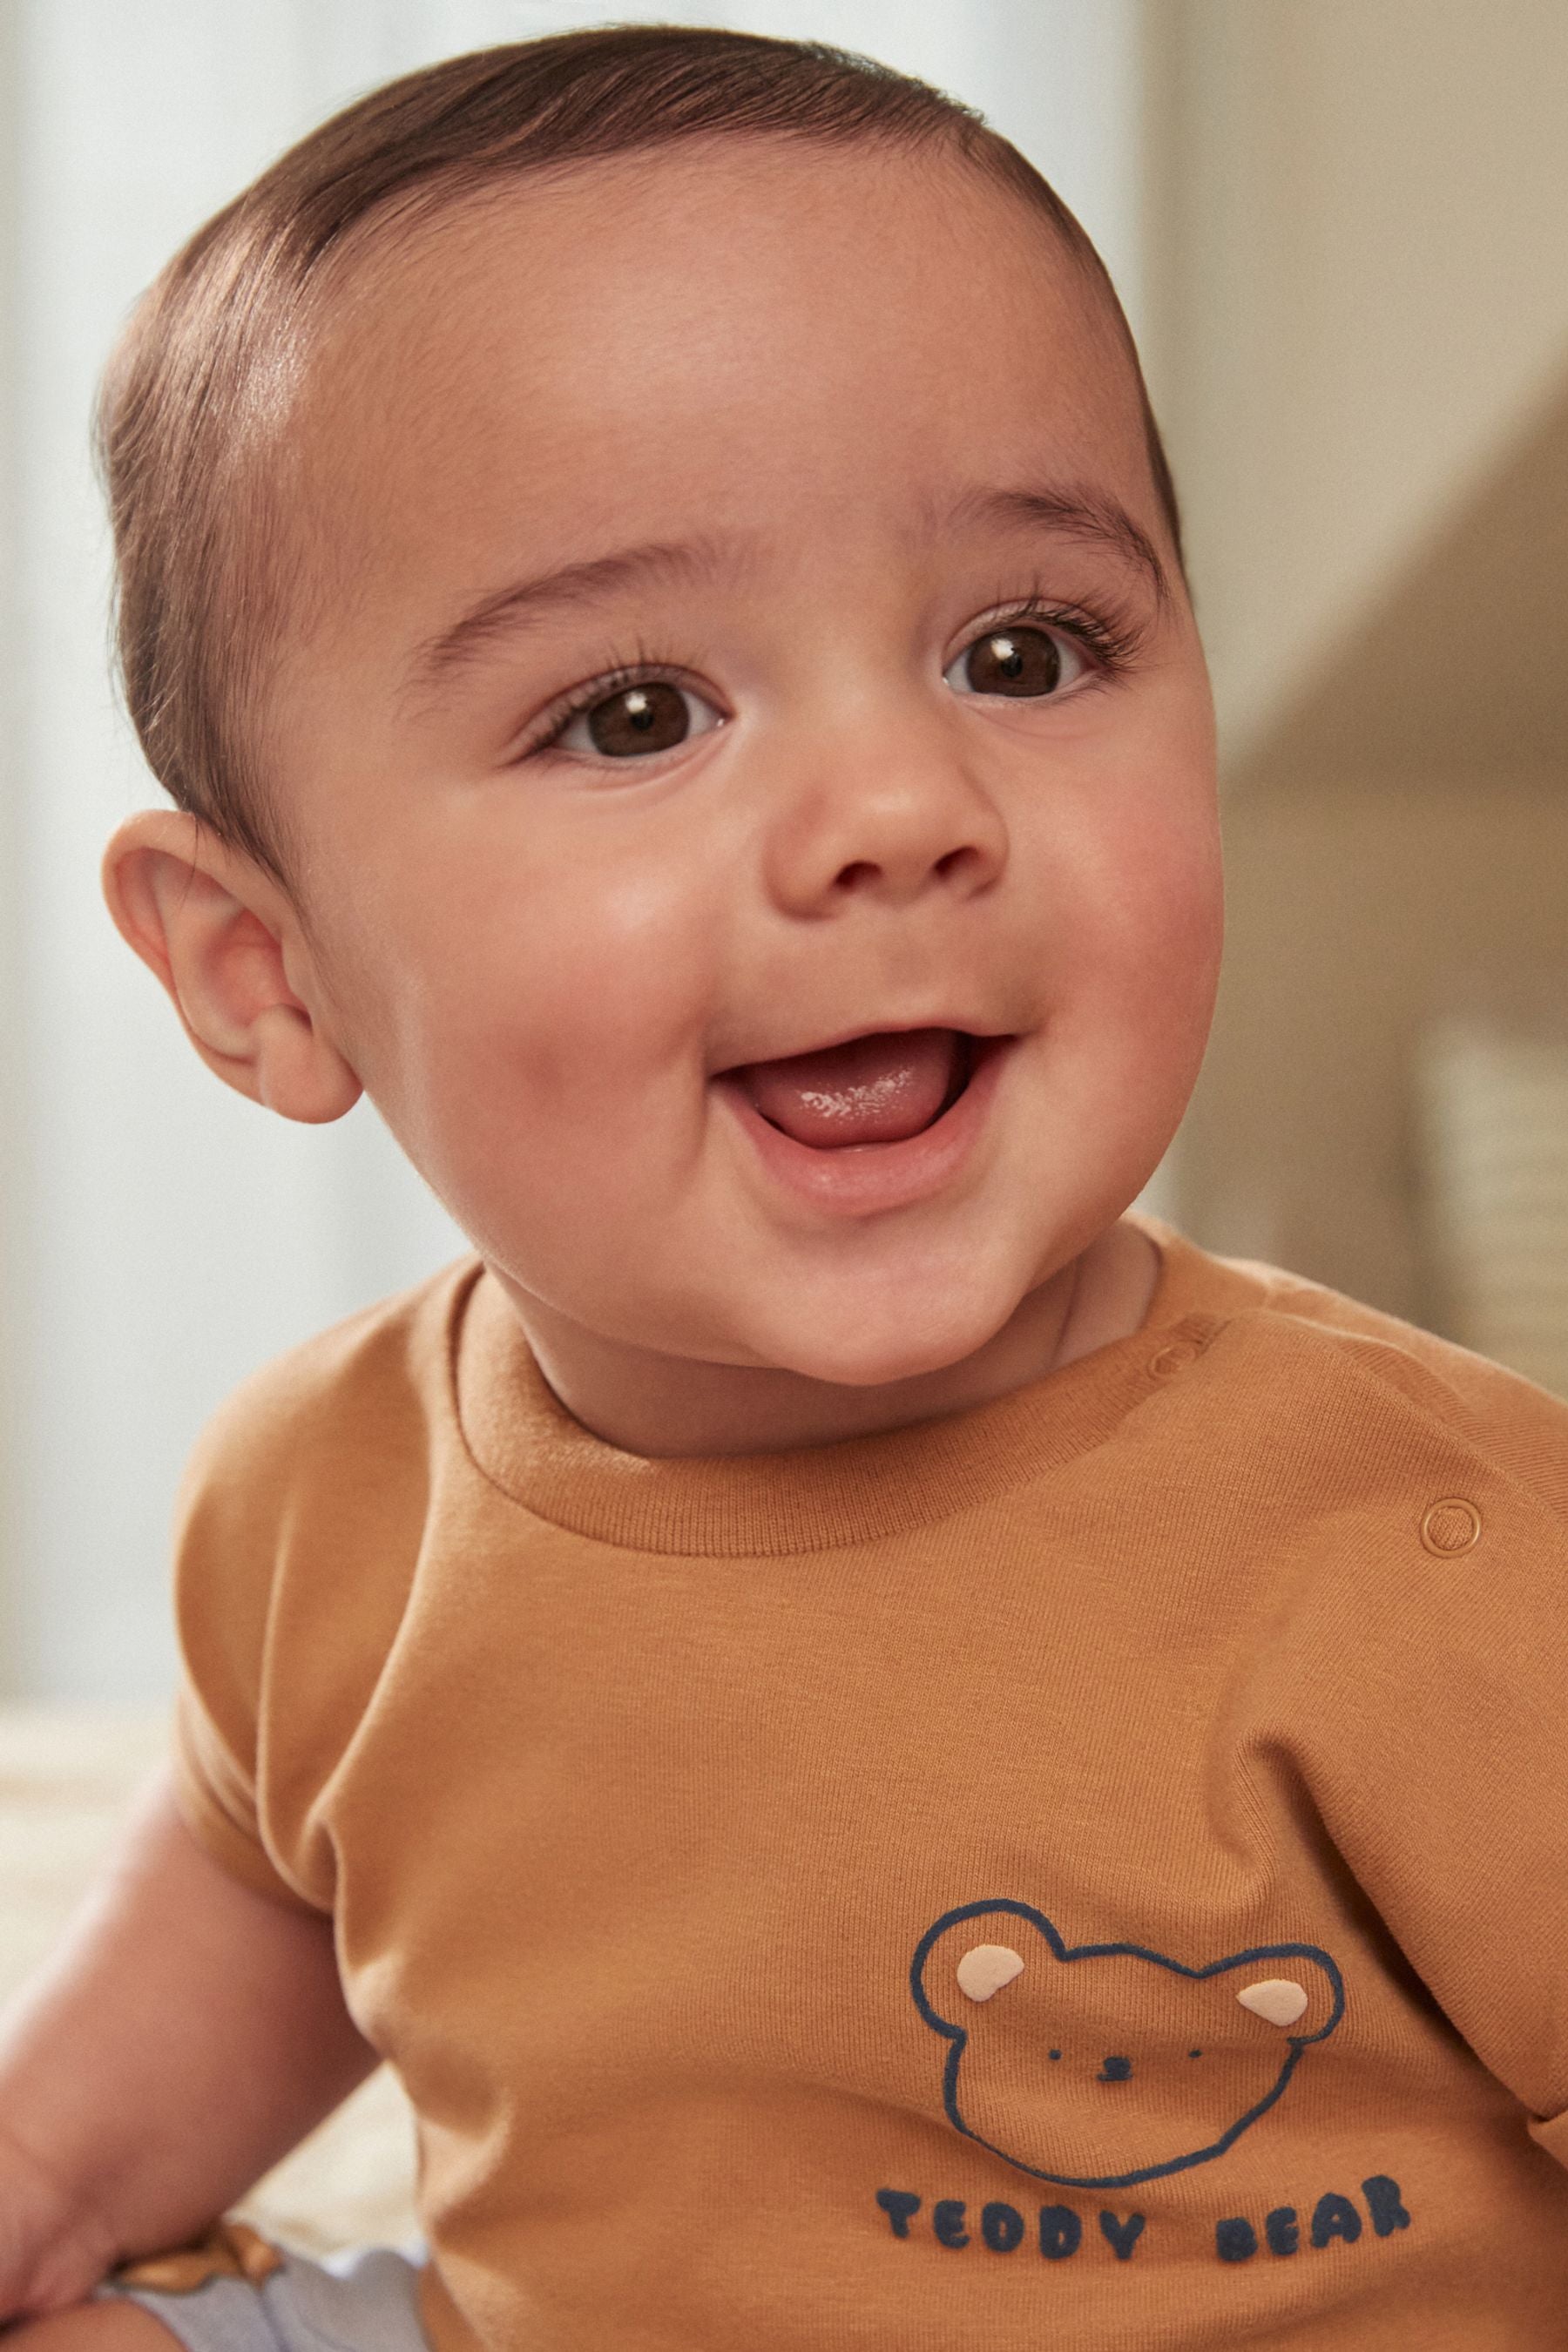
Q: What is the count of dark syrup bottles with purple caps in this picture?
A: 0